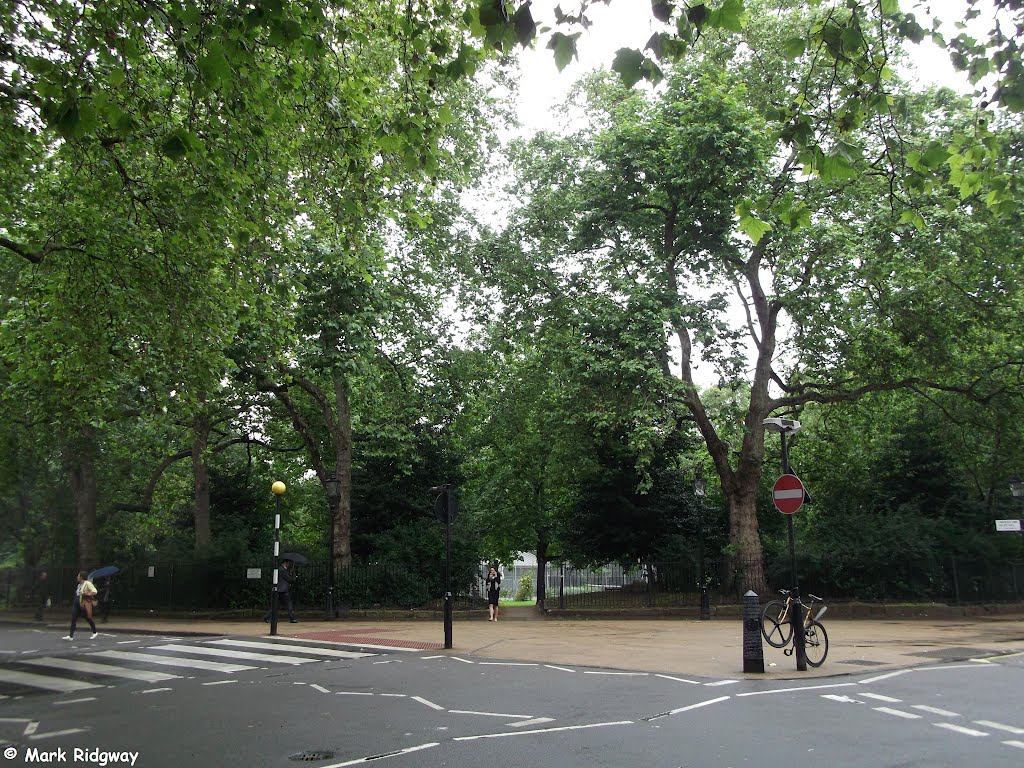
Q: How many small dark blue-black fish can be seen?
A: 0